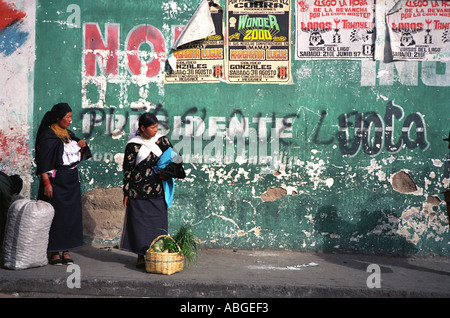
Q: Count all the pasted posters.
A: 4